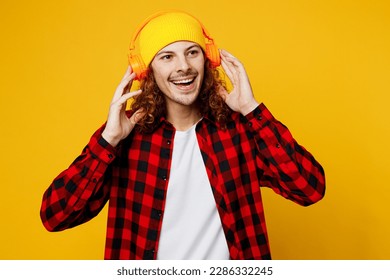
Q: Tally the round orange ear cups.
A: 2